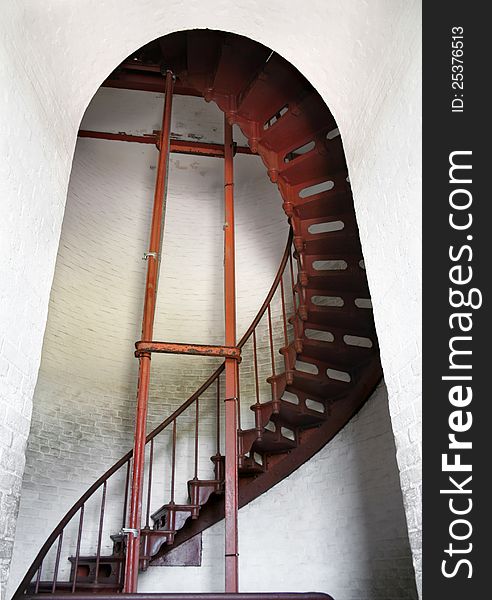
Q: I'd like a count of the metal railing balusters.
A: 14